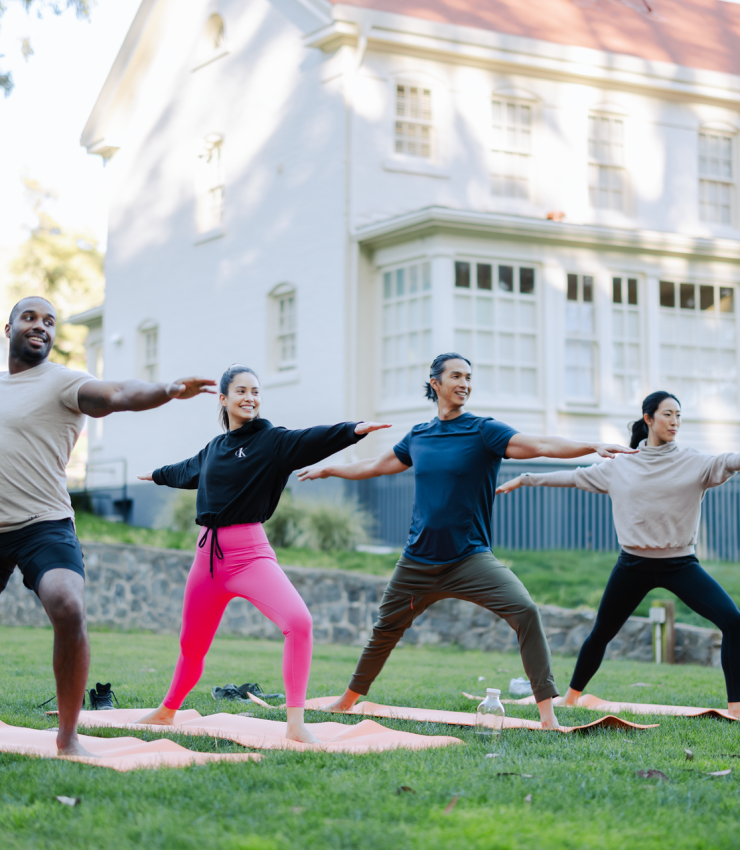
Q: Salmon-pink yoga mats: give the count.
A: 4